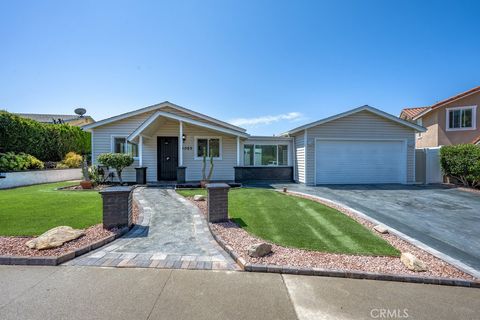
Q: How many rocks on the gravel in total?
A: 5